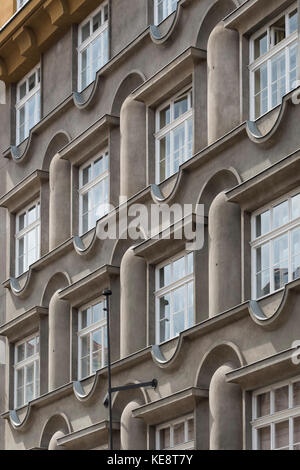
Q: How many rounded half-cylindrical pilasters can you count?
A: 9